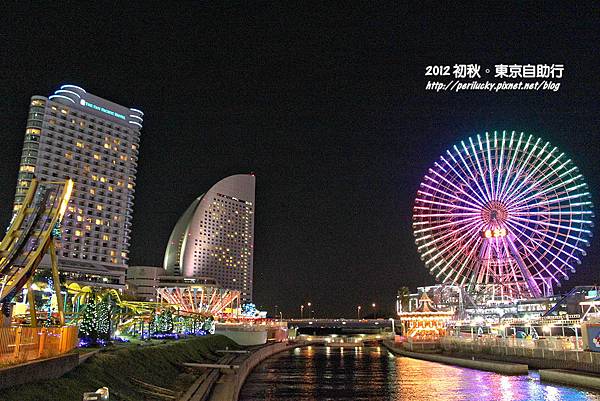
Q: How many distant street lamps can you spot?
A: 4